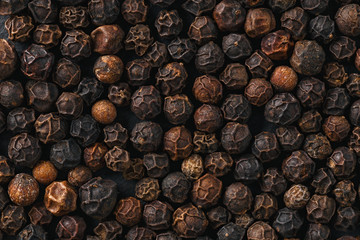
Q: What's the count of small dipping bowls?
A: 0